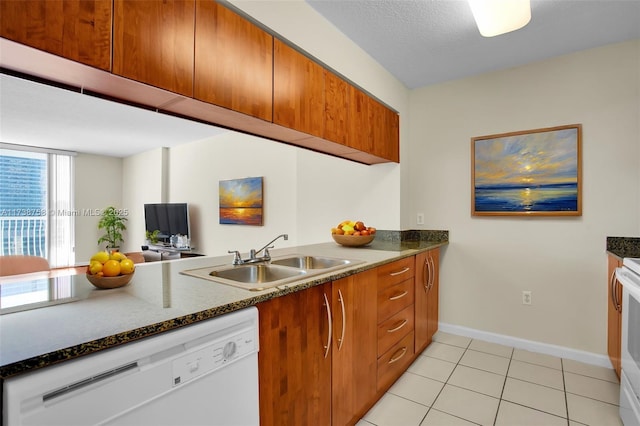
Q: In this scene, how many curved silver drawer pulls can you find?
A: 4